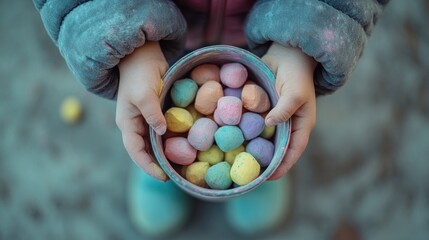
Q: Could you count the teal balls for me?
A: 3